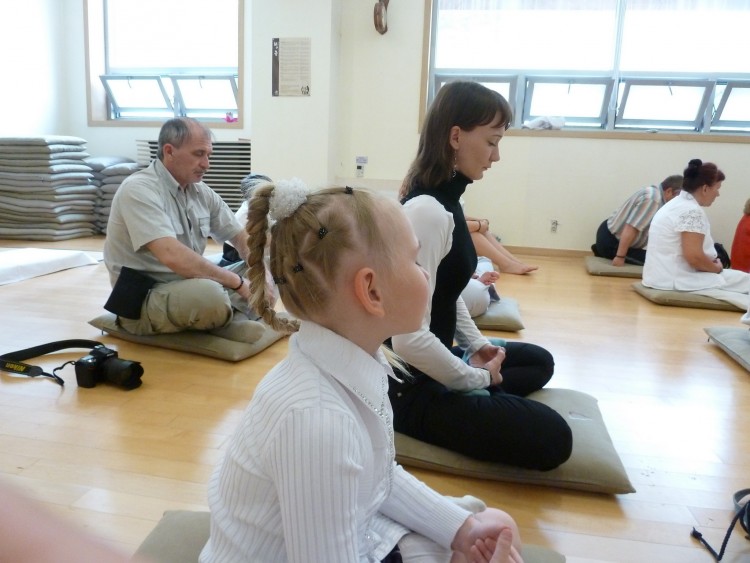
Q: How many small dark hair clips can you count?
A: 4